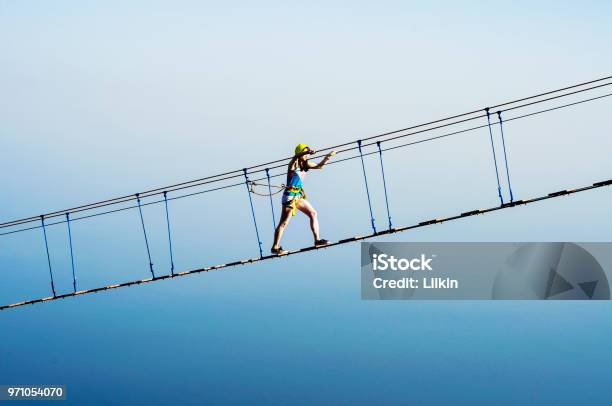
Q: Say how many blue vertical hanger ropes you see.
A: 10